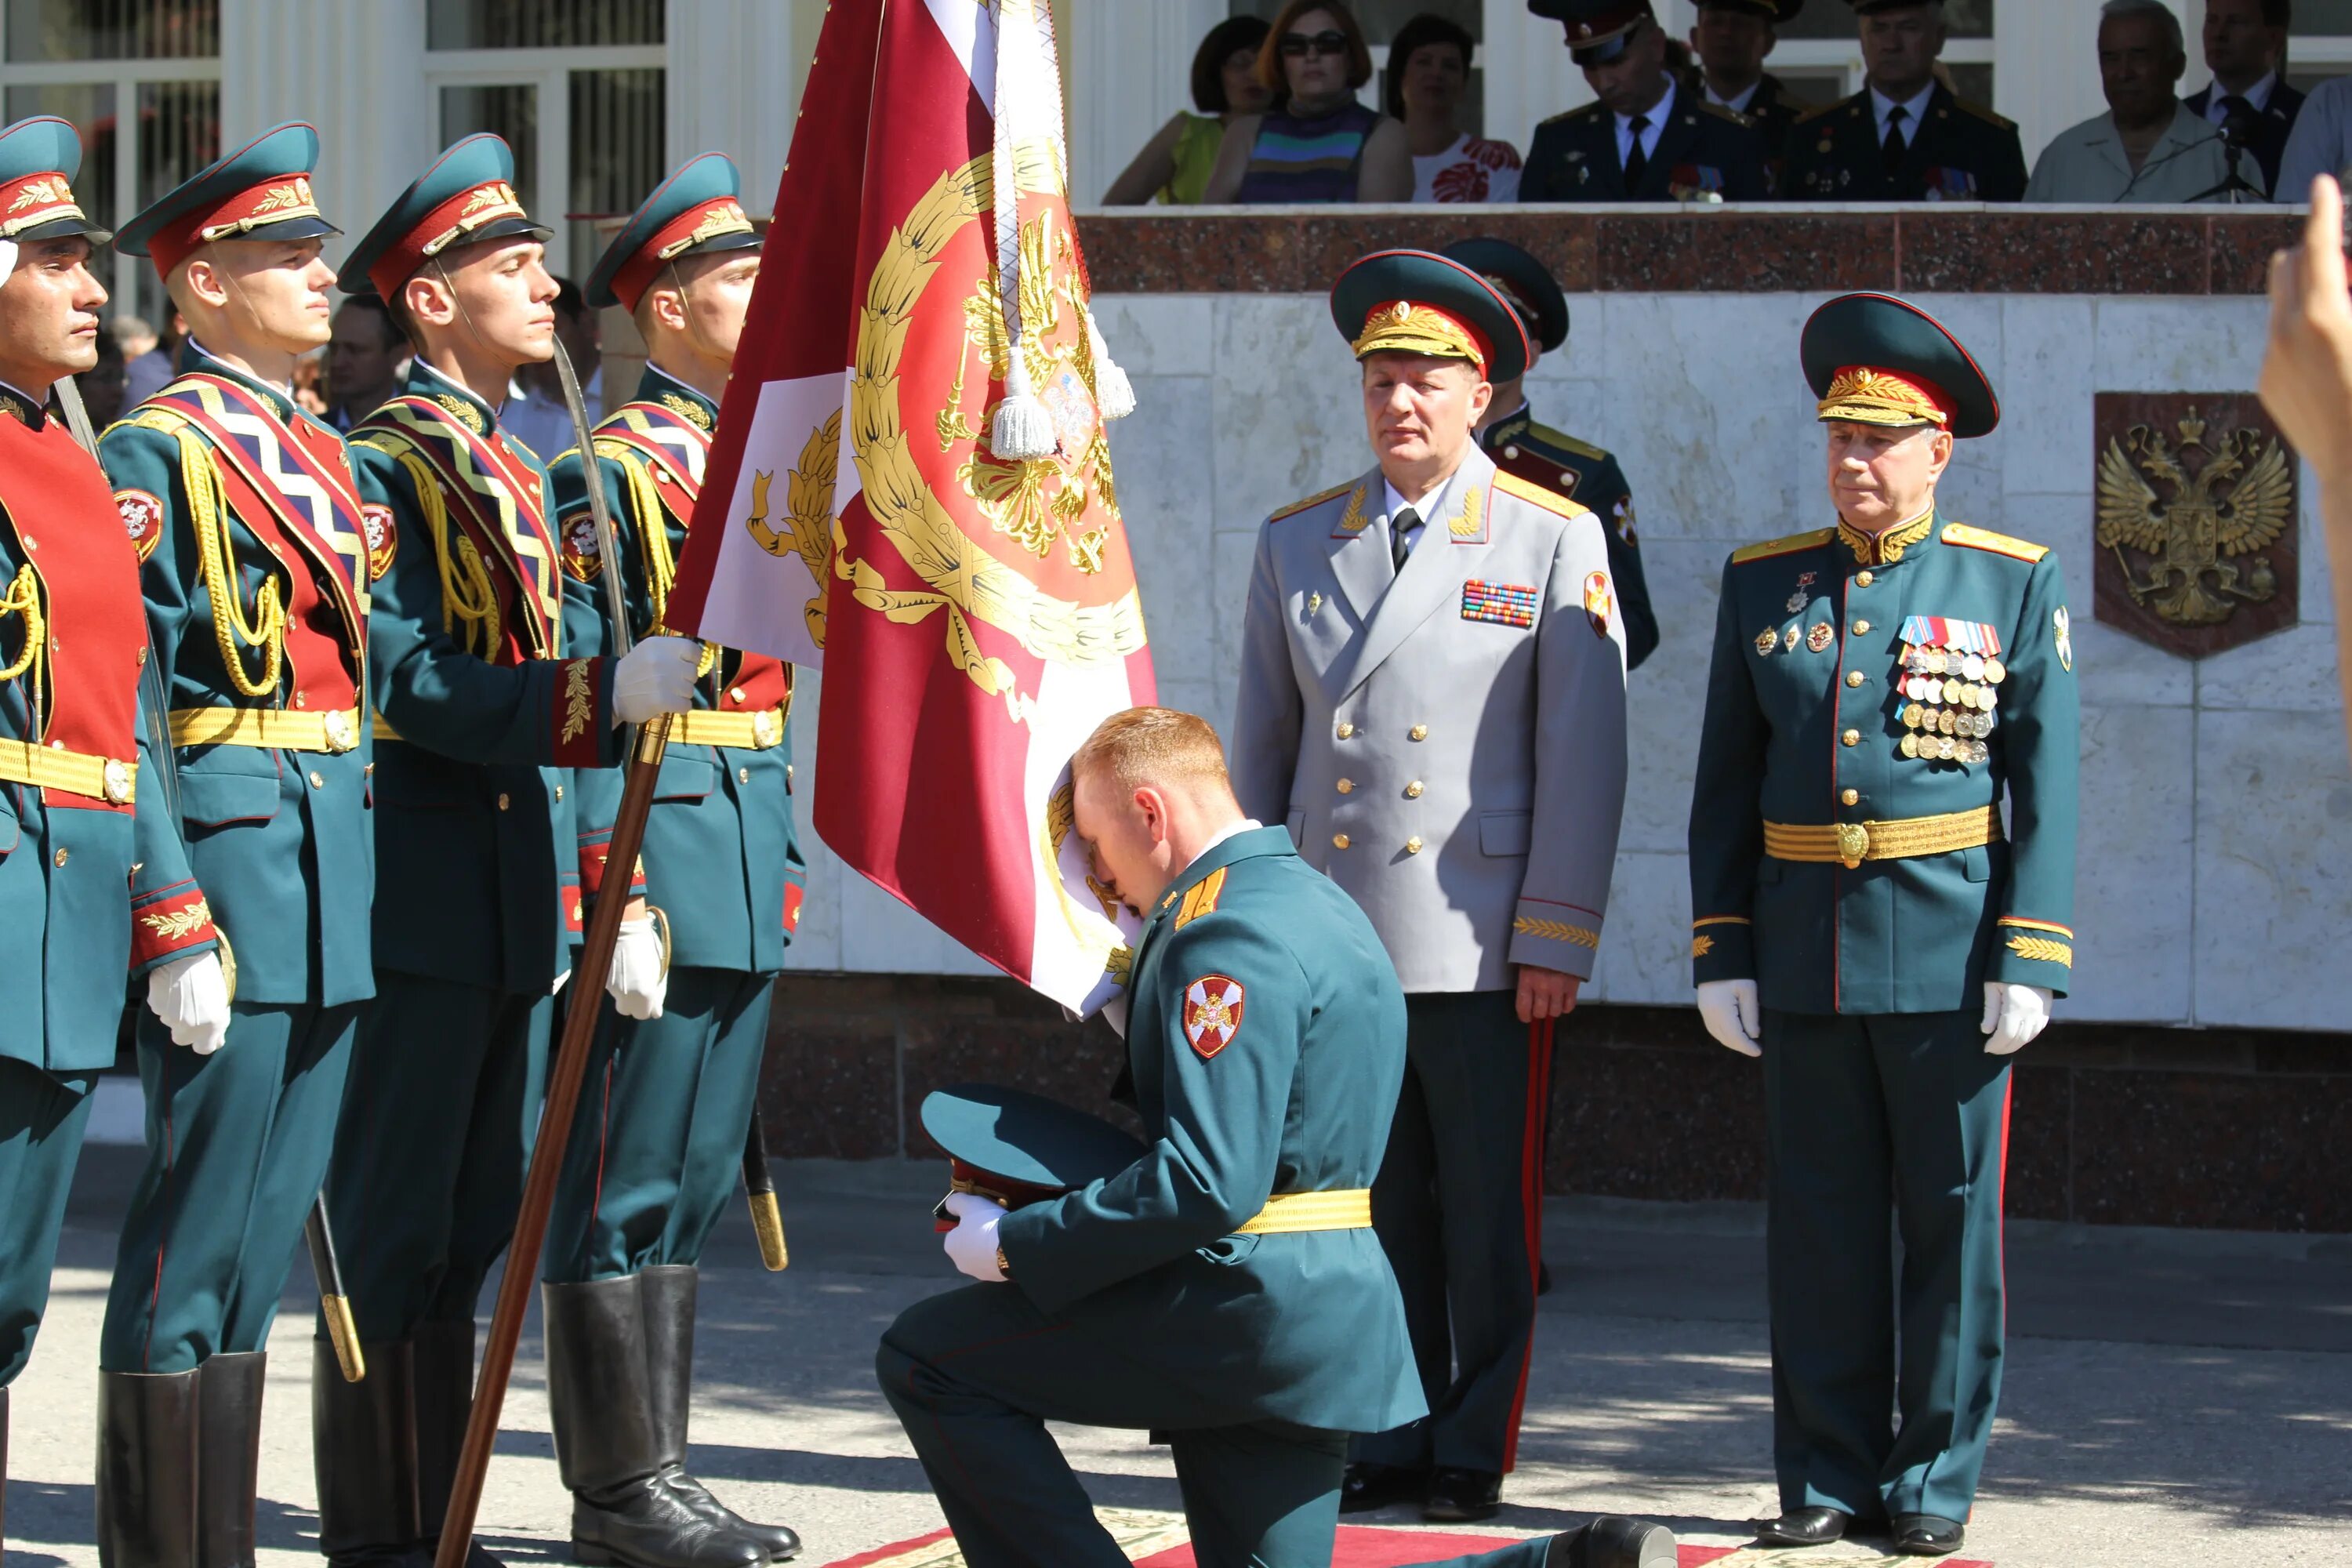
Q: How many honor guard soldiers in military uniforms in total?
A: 4